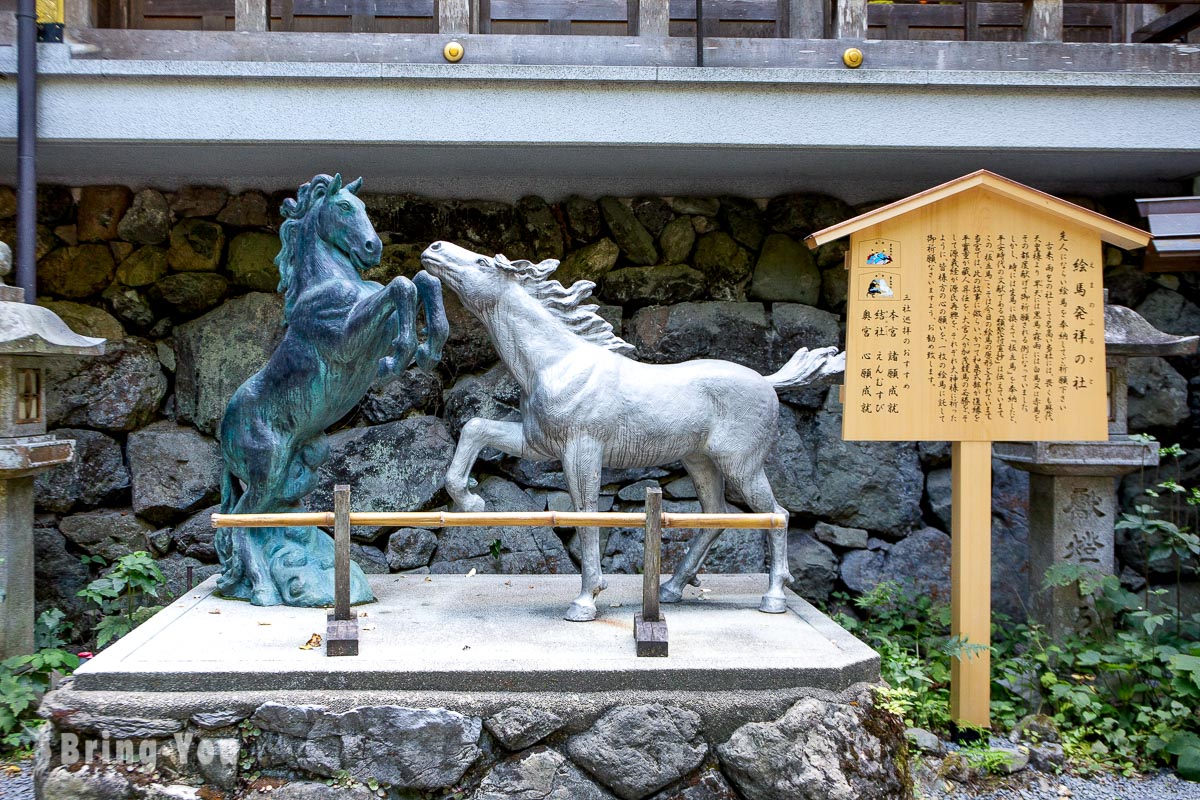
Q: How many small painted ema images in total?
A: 2